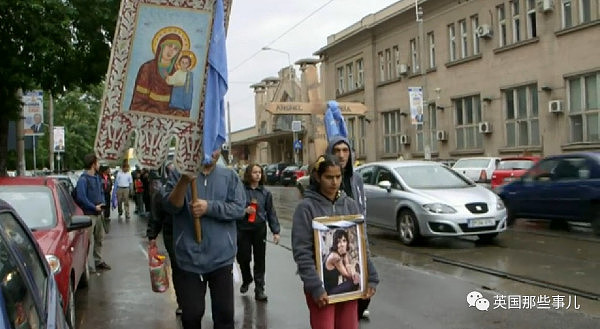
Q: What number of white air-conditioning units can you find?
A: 7